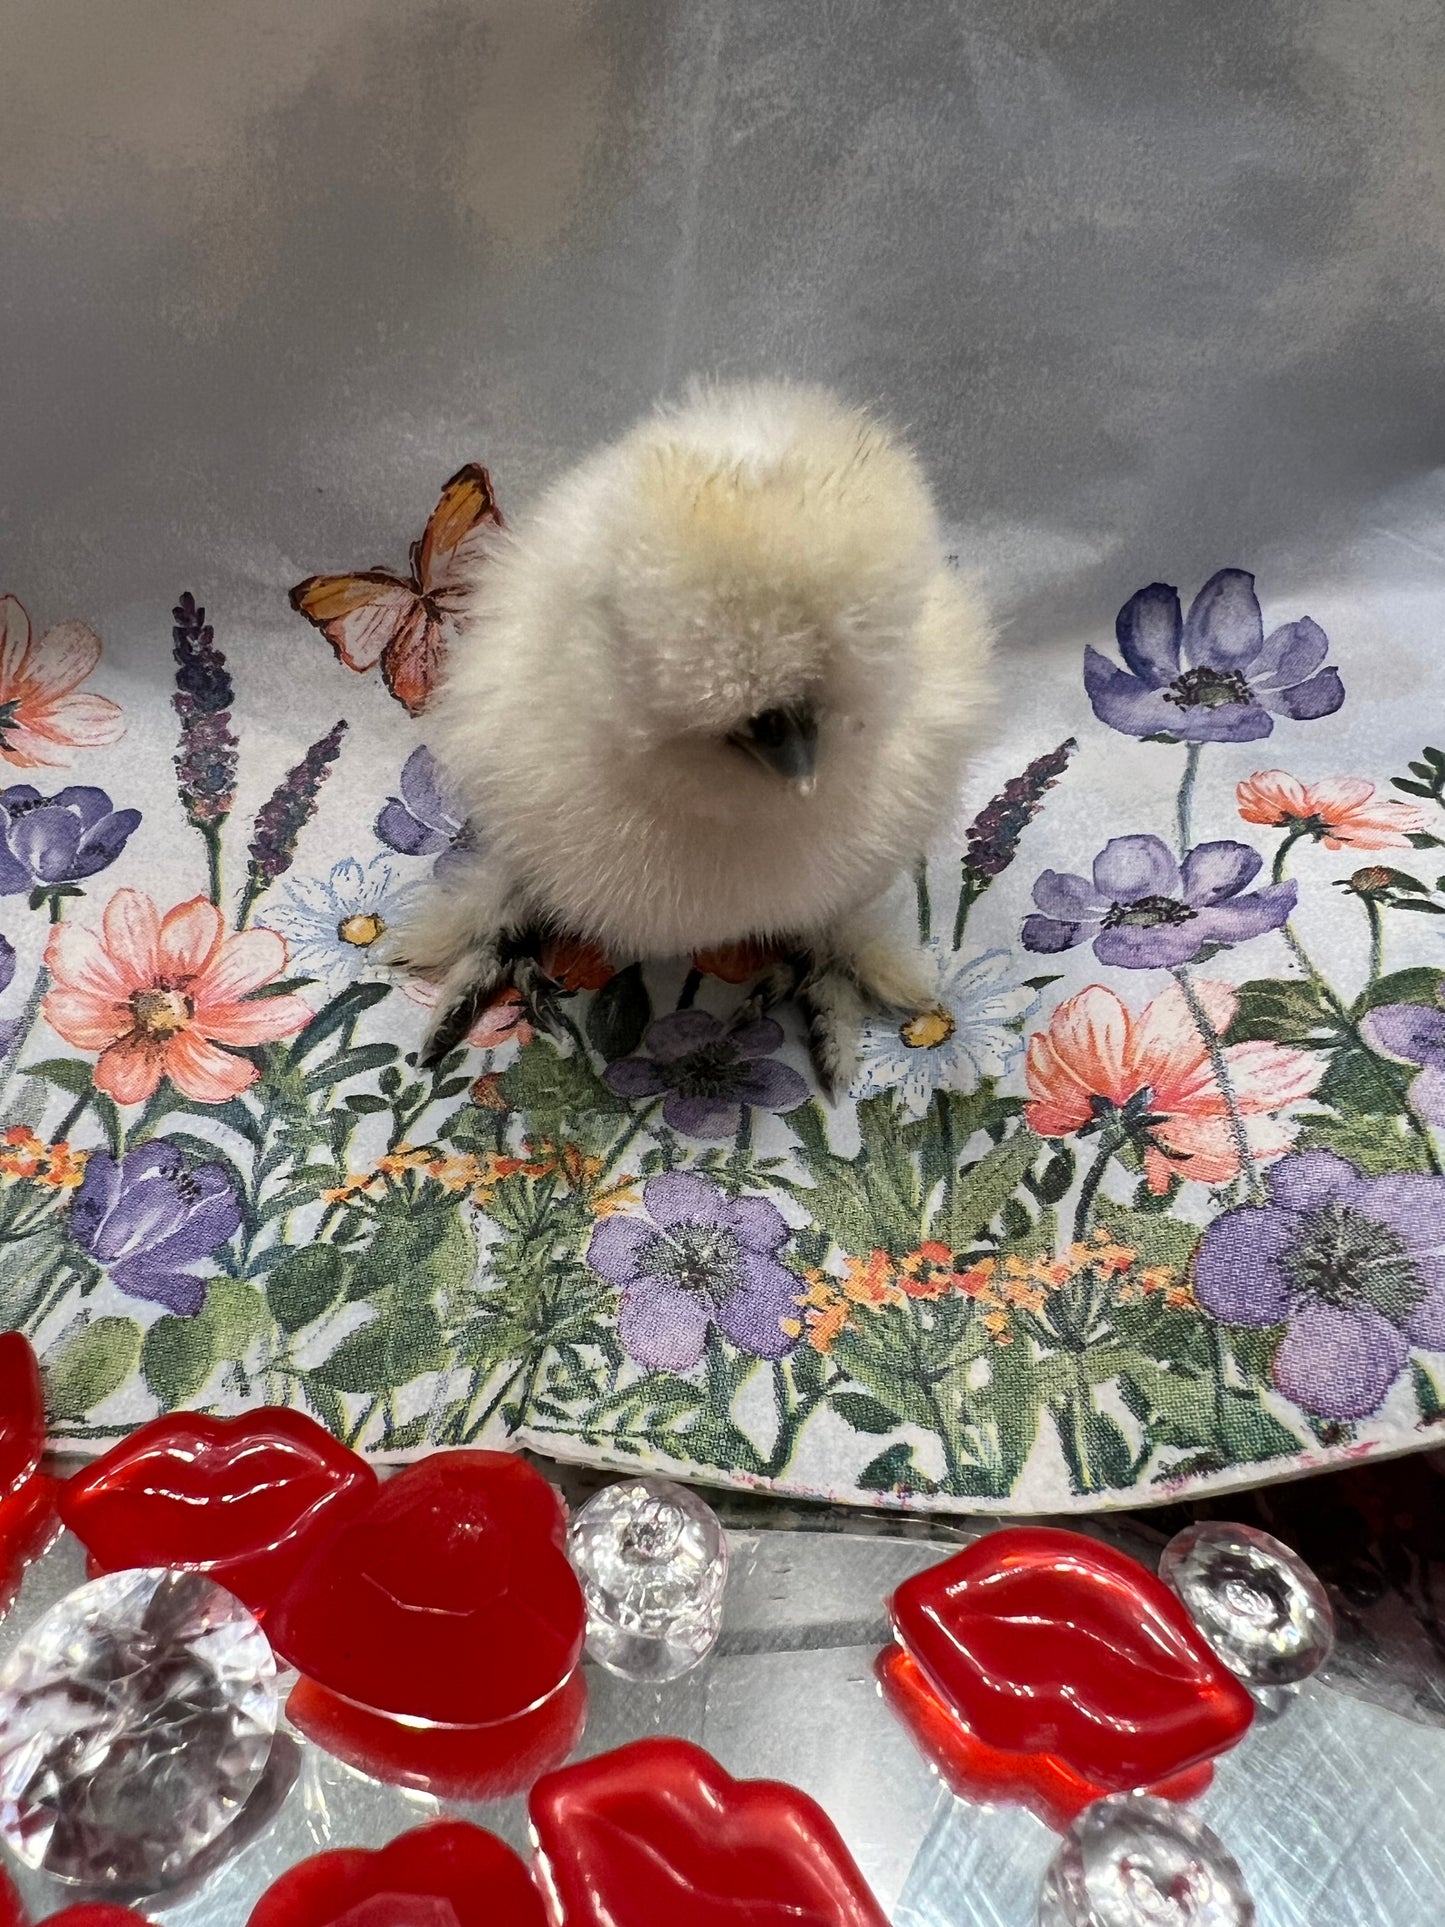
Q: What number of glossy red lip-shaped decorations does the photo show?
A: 3